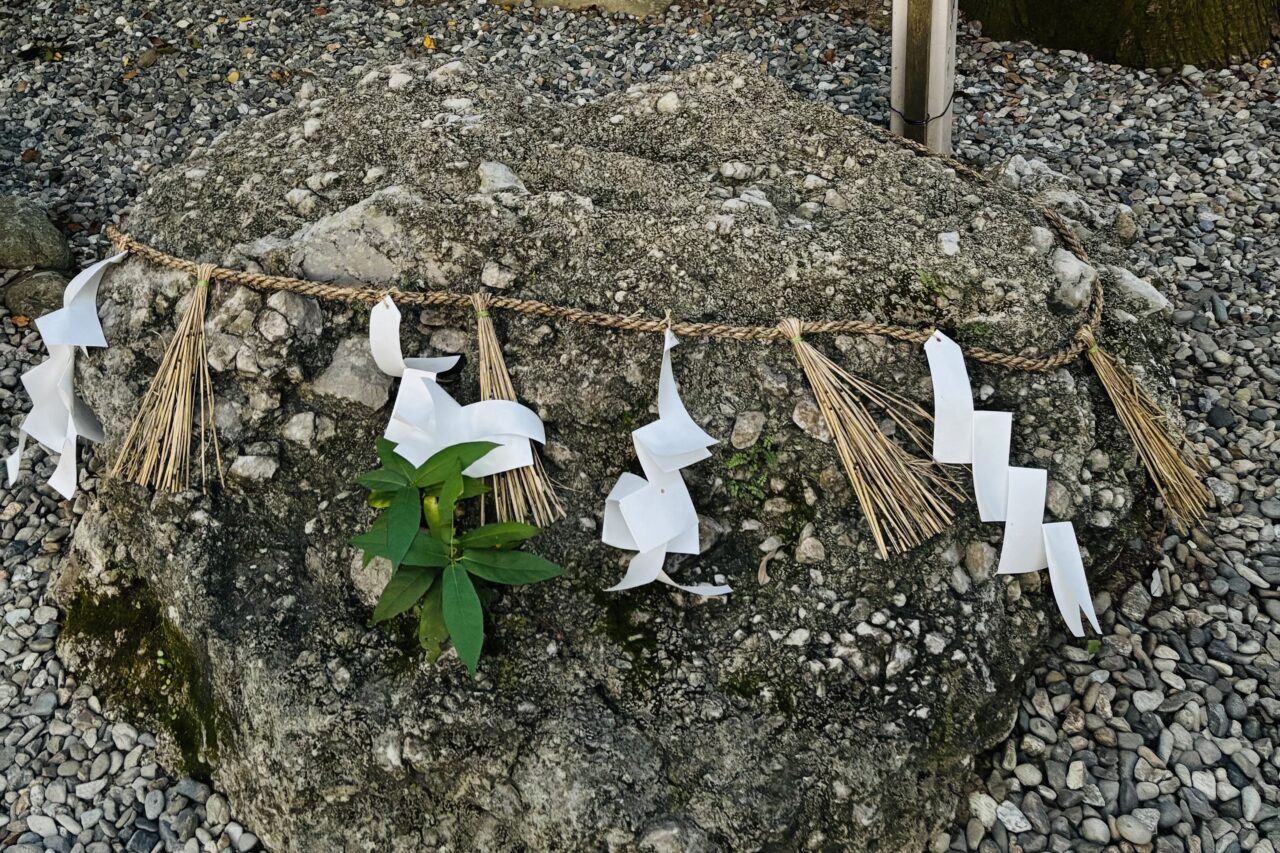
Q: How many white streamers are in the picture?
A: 4